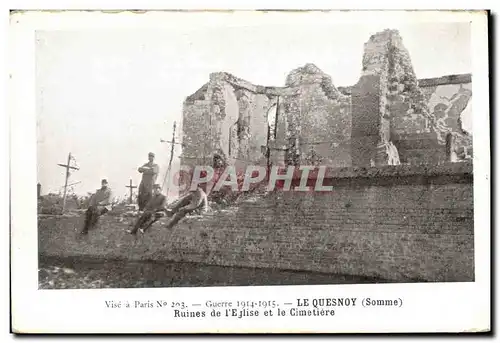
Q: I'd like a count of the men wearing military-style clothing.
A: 4